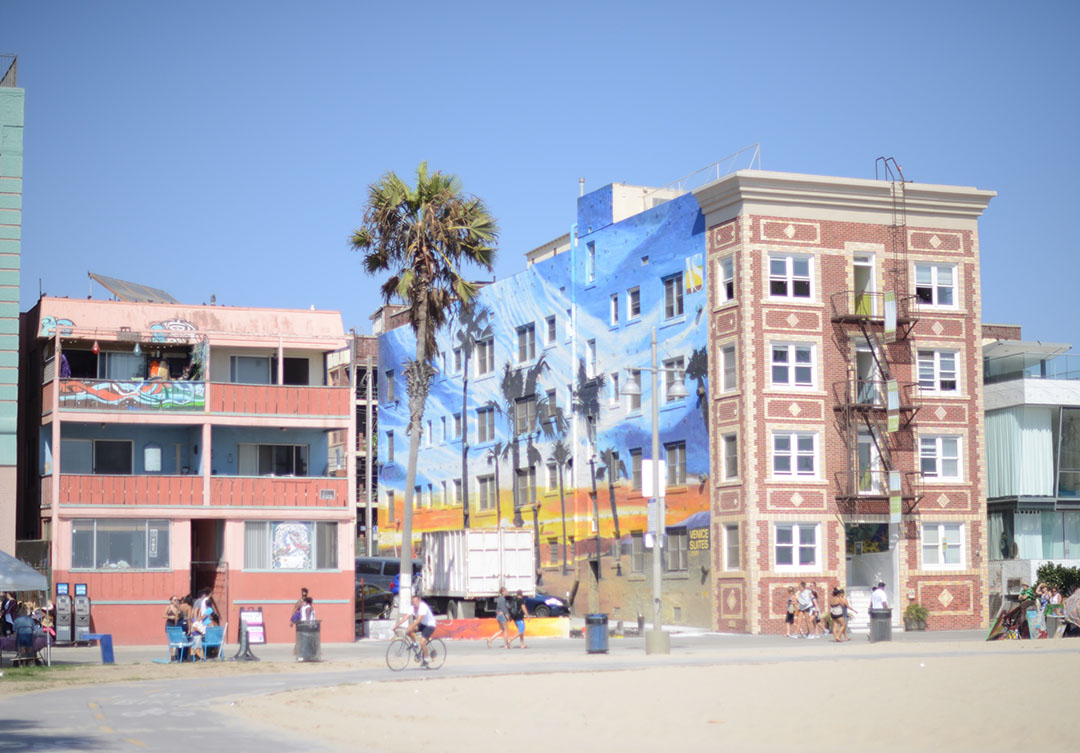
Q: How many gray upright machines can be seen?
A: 2